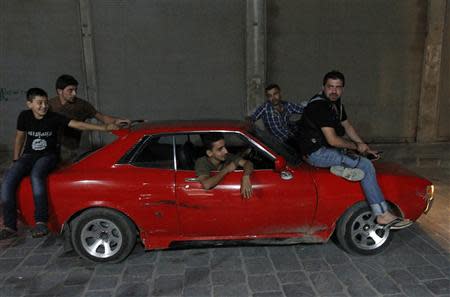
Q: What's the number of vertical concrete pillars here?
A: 3